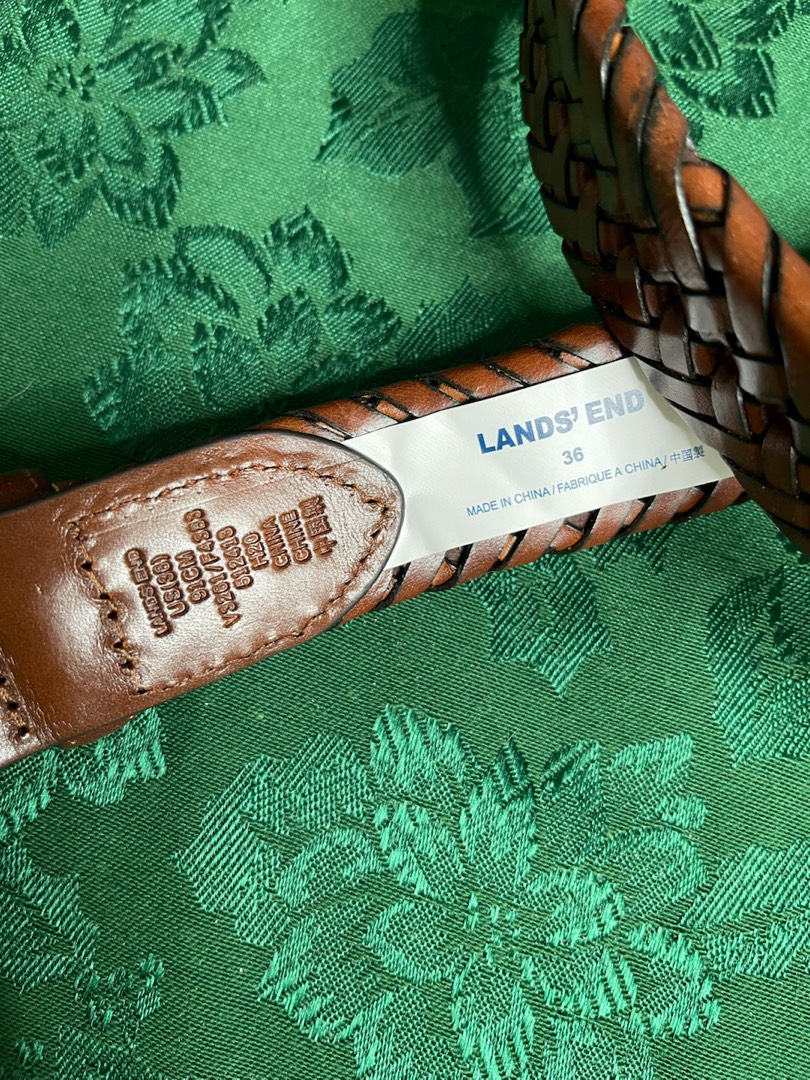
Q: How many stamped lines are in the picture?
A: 9